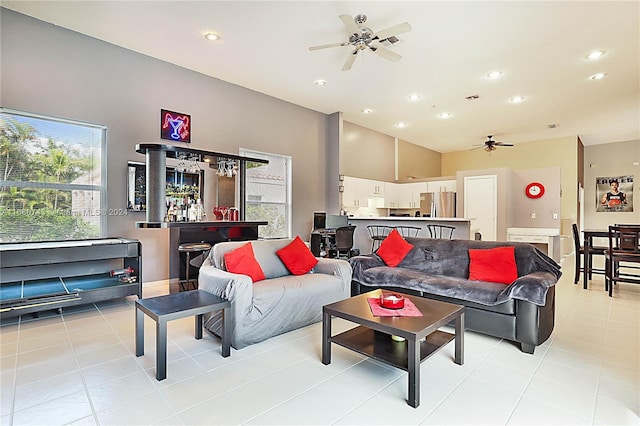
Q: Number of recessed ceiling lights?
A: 10